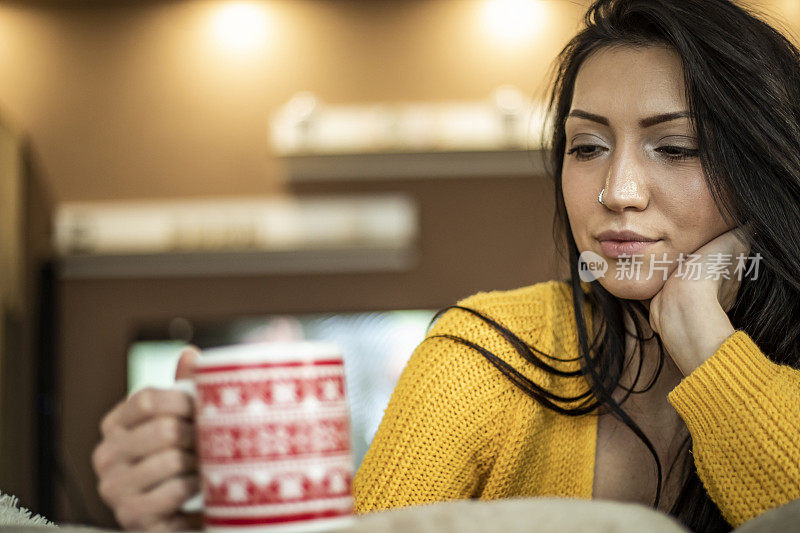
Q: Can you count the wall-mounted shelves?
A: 2